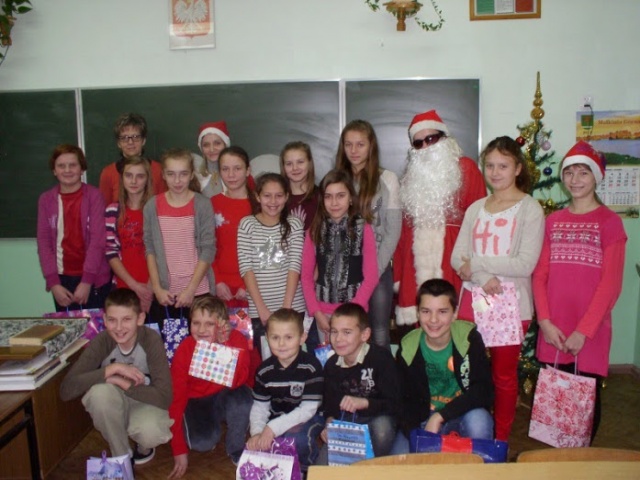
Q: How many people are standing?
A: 13